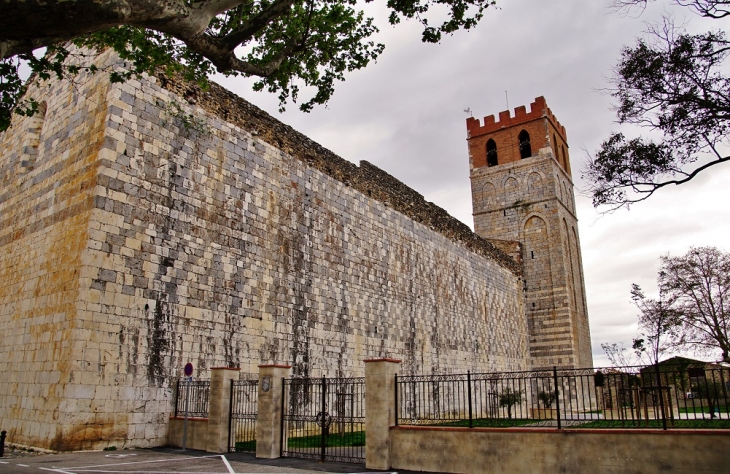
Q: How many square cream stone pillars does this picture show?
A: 3